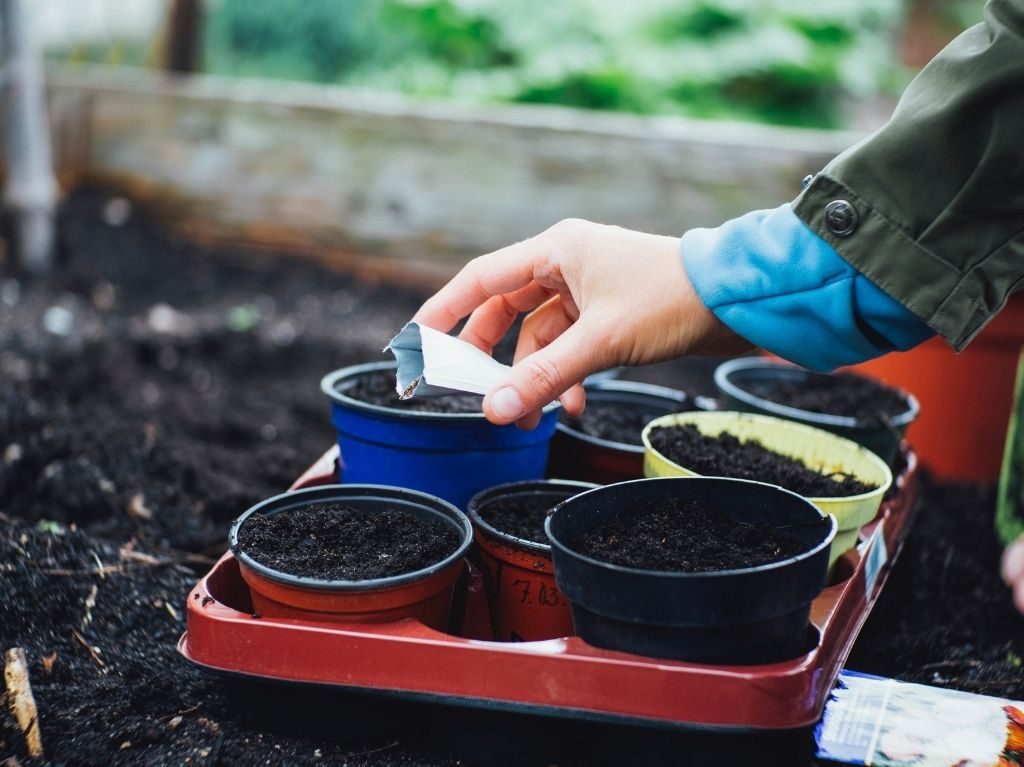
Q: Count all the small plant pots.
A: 7